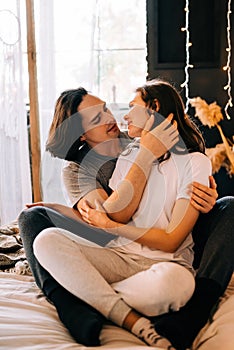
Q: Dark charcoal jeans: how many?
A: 1